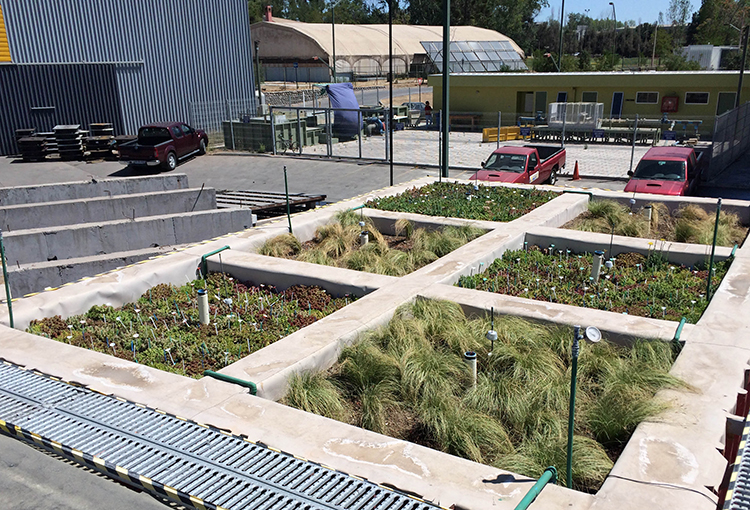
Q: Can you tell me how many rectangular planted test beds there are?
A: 6